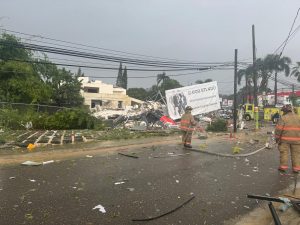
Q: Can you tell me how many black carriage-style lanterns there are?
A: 0